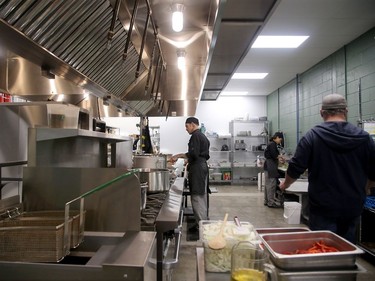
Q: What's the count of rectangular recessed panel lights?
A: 3